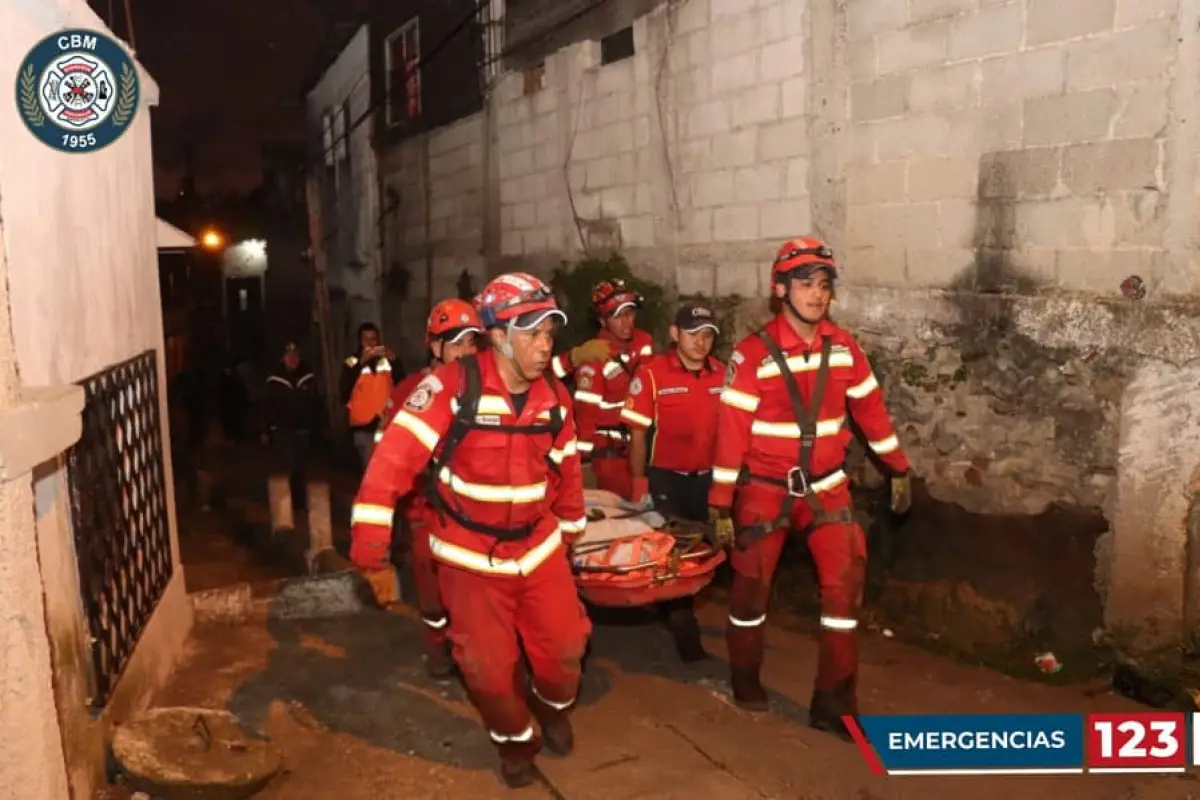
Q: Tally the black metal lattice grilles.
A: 1